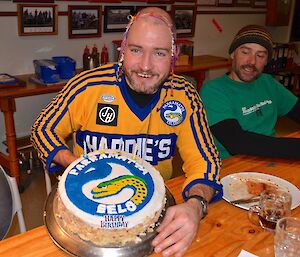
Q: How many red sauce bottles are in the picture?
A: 3